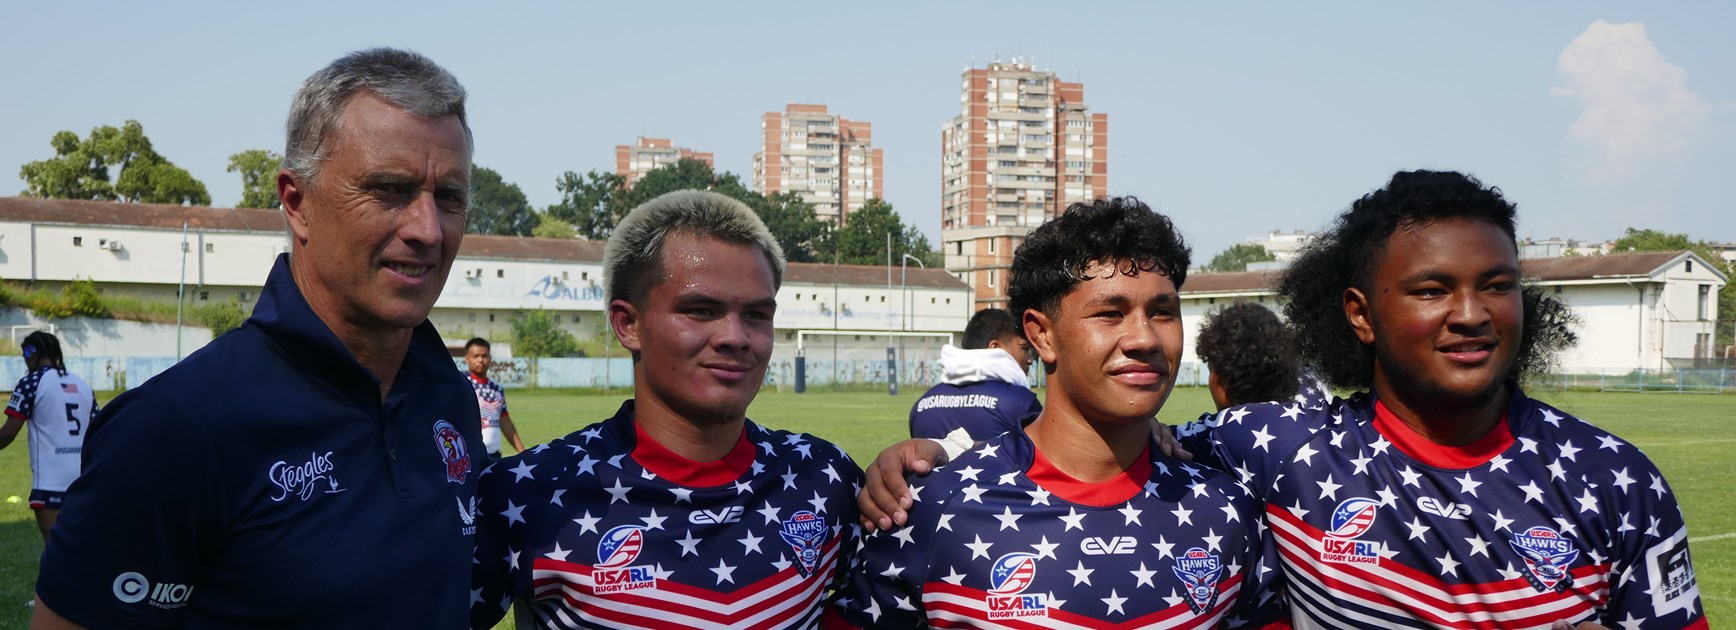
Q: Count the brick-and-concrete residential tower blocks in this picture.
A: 3